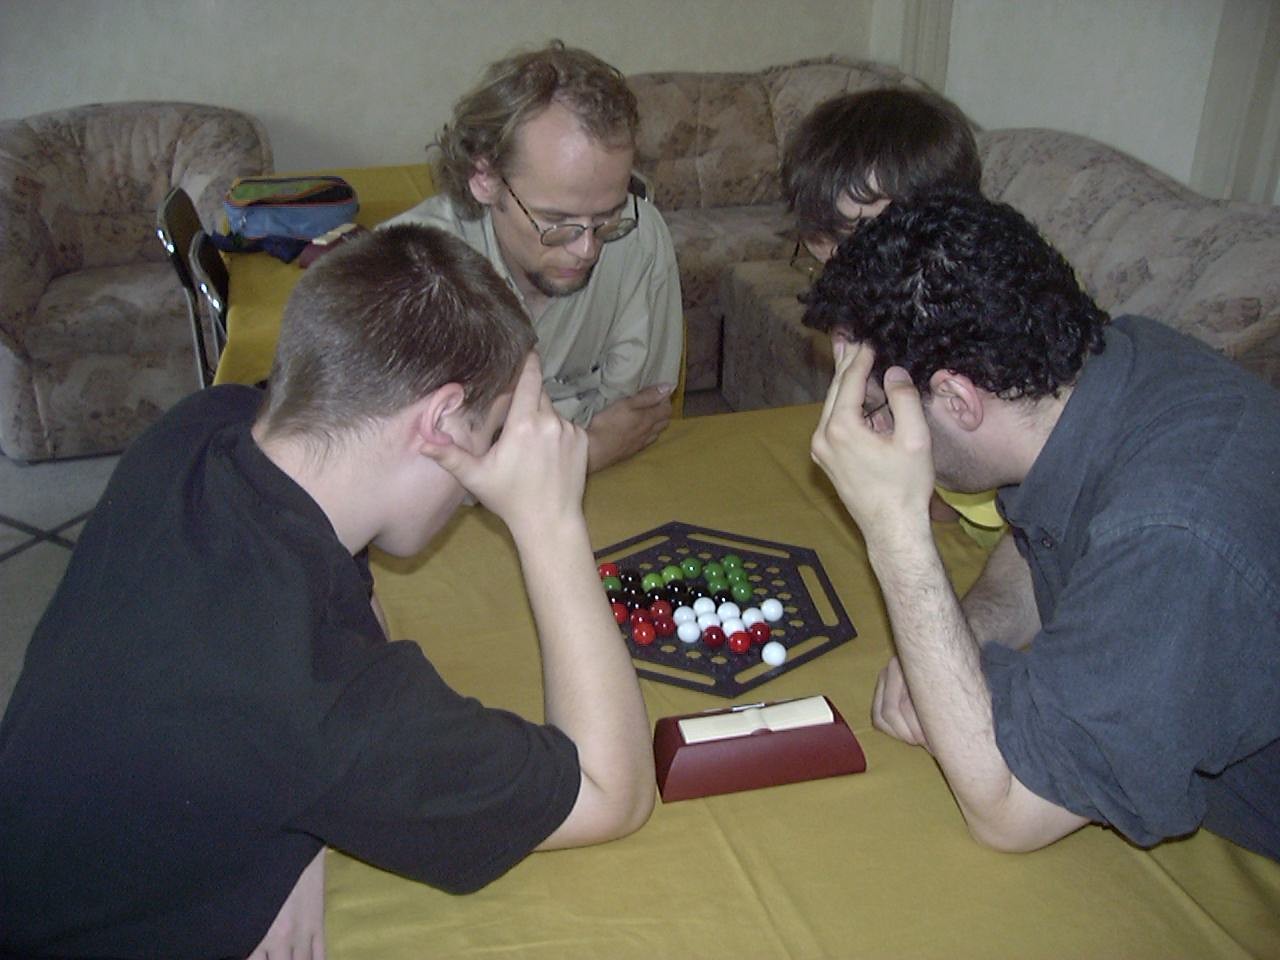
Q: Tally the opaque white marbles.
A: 9